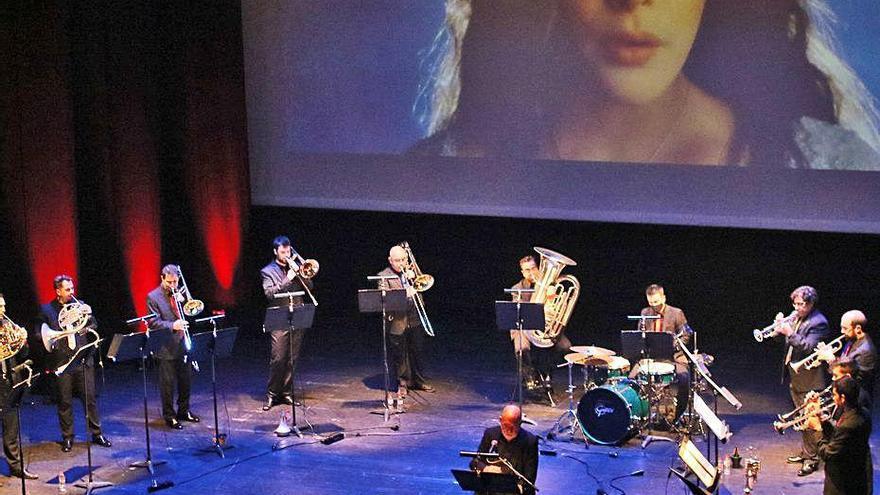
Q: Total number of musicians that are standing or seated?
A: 12